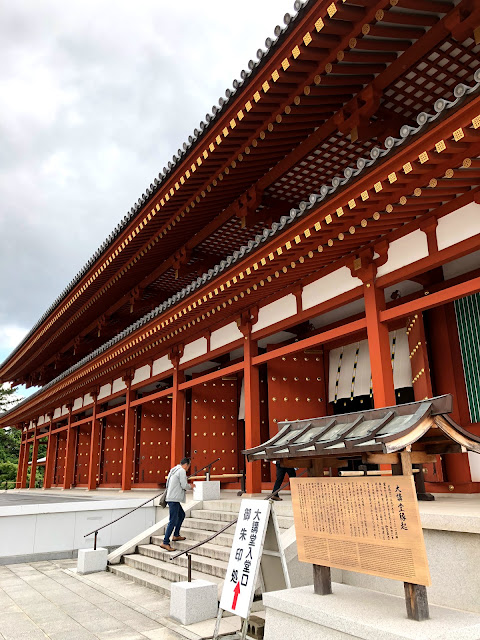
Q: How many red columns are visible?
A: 10